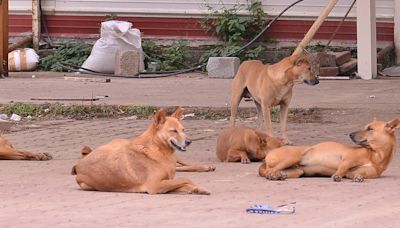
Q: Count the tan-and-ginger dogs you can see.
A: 5